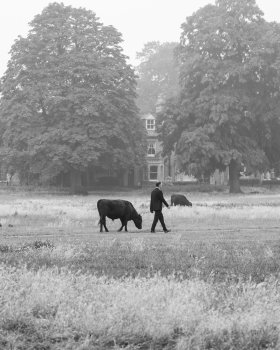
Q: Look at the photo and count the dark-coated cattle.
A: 2